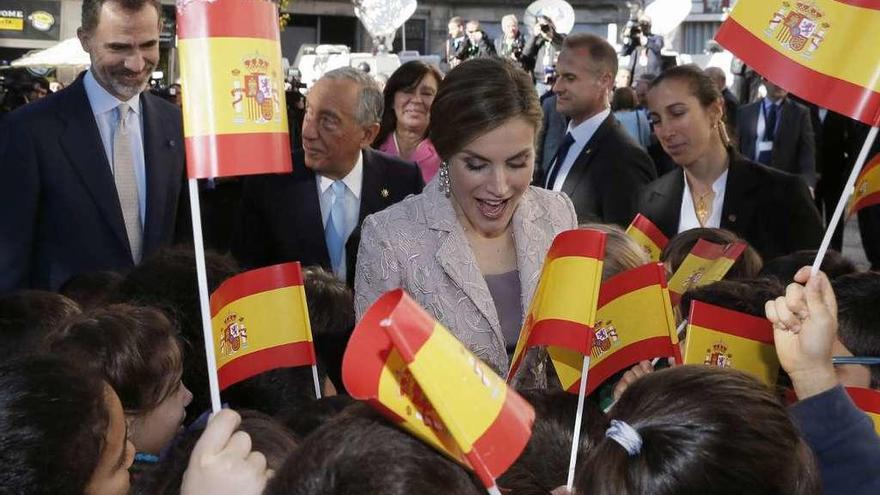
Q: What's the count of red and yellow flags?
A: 11